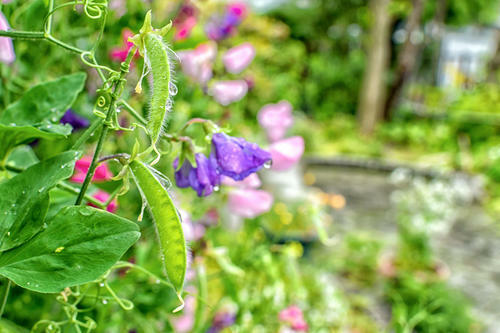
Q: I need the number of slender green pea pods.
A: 2